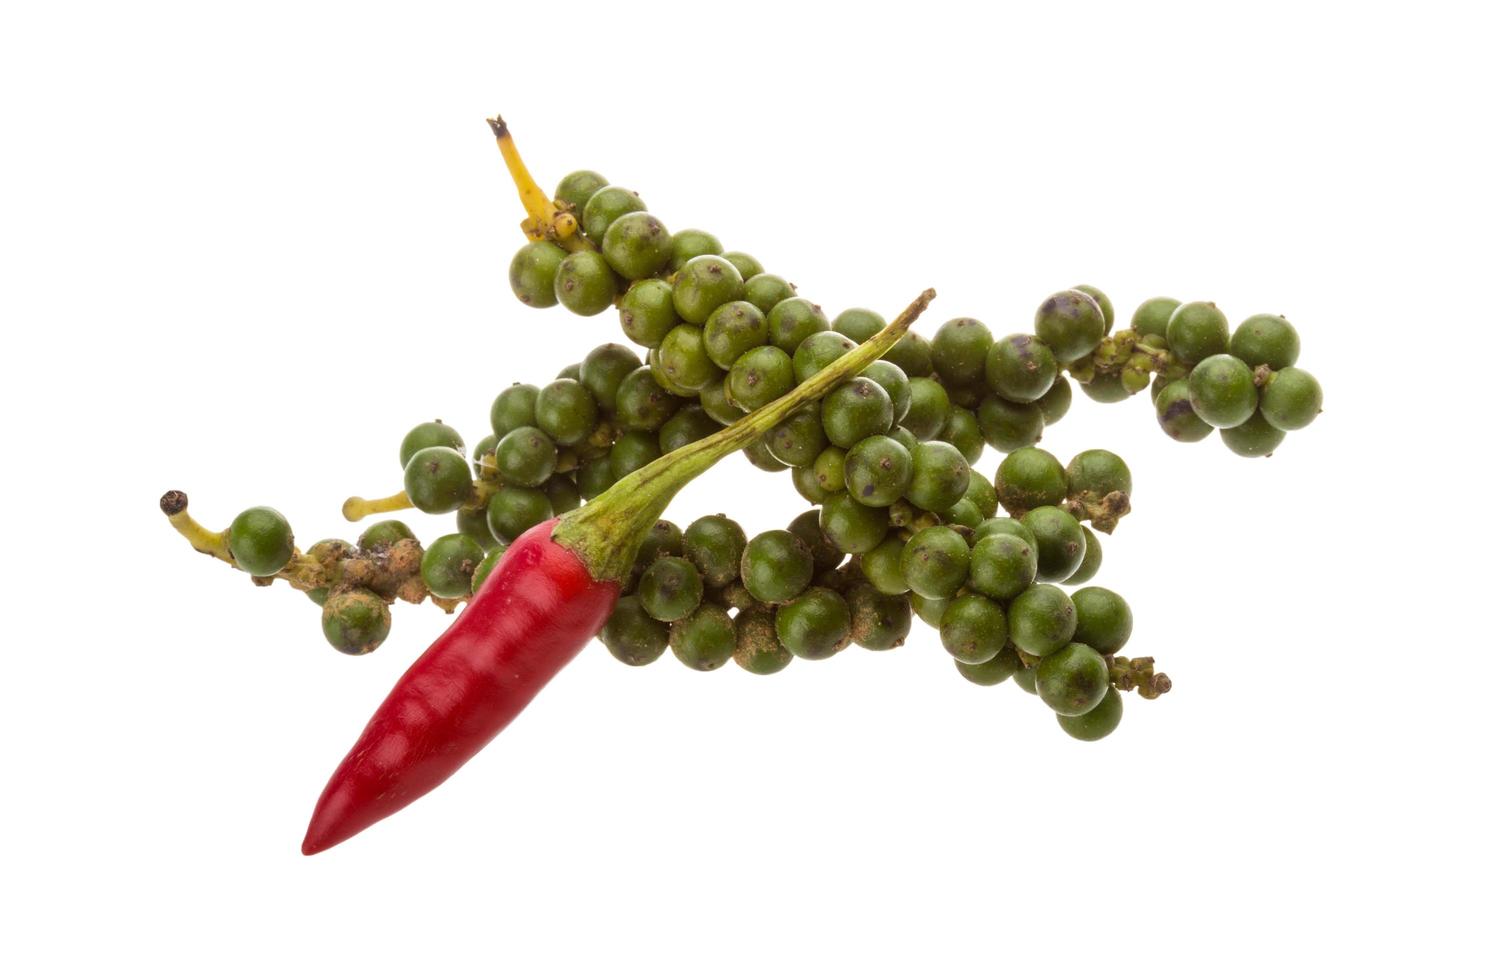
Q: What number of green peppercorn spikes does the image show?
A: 3